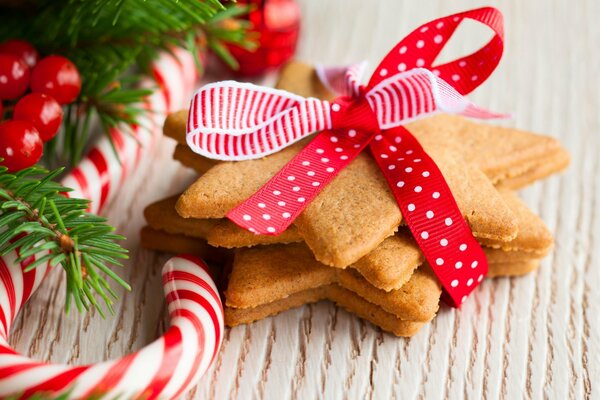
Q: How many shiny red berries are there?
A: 5